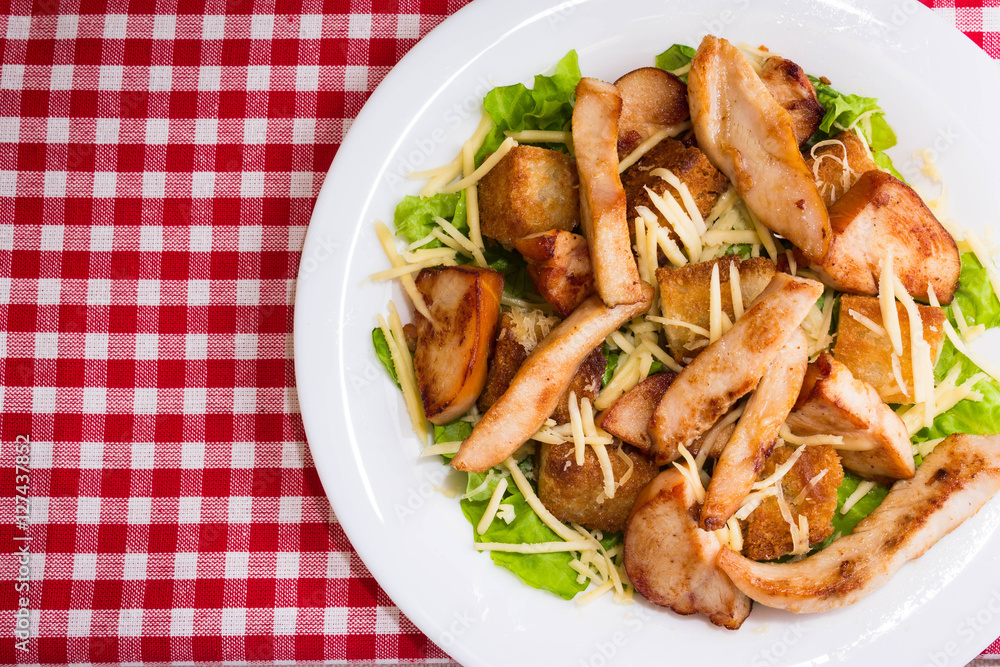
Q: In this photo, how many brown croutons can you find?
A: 8